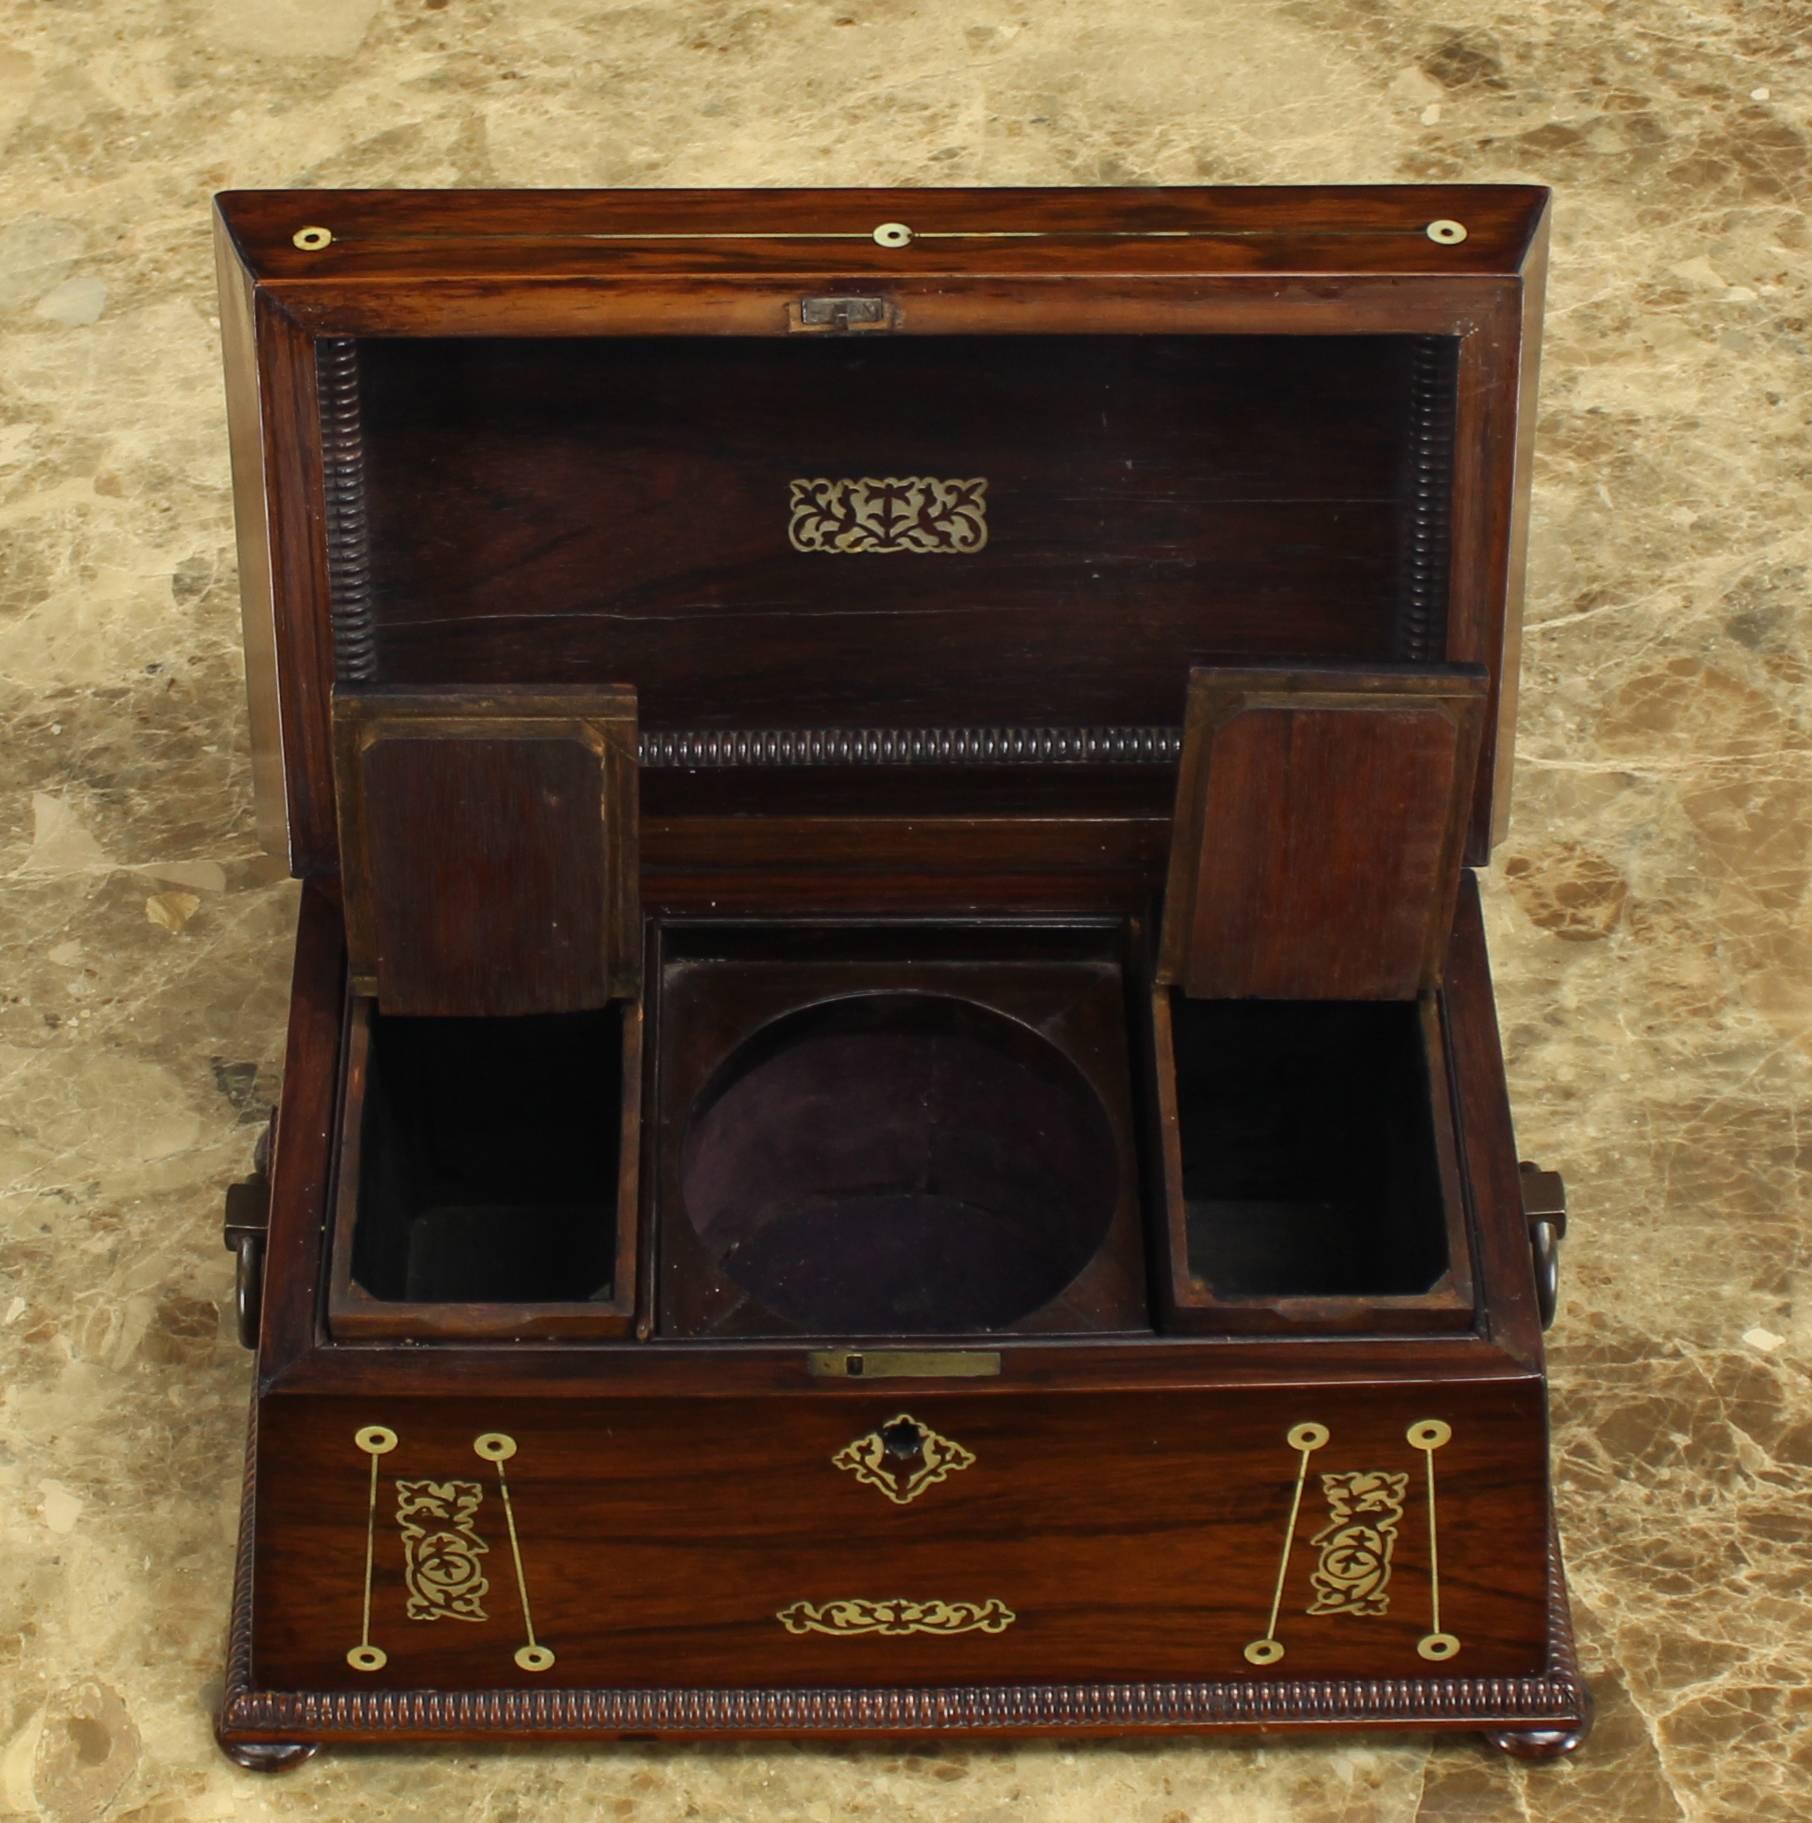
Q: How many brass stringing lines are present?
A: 6